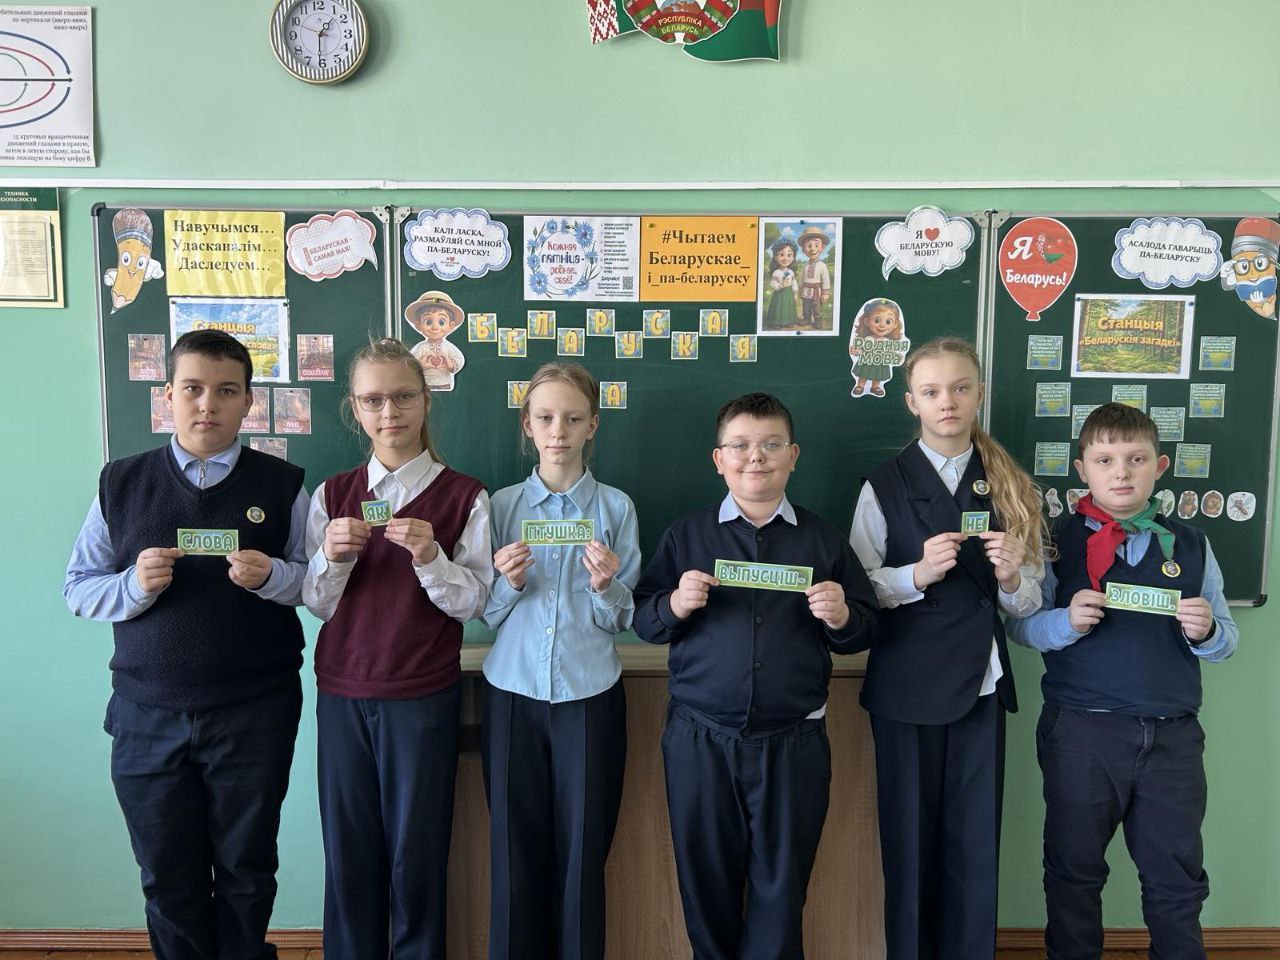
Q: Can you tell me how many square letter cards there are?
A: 12